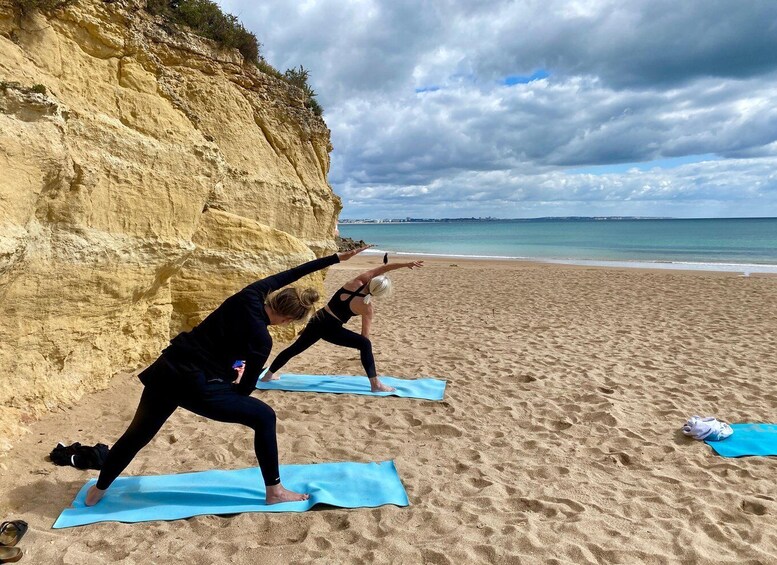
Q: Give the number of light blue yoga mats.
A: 3